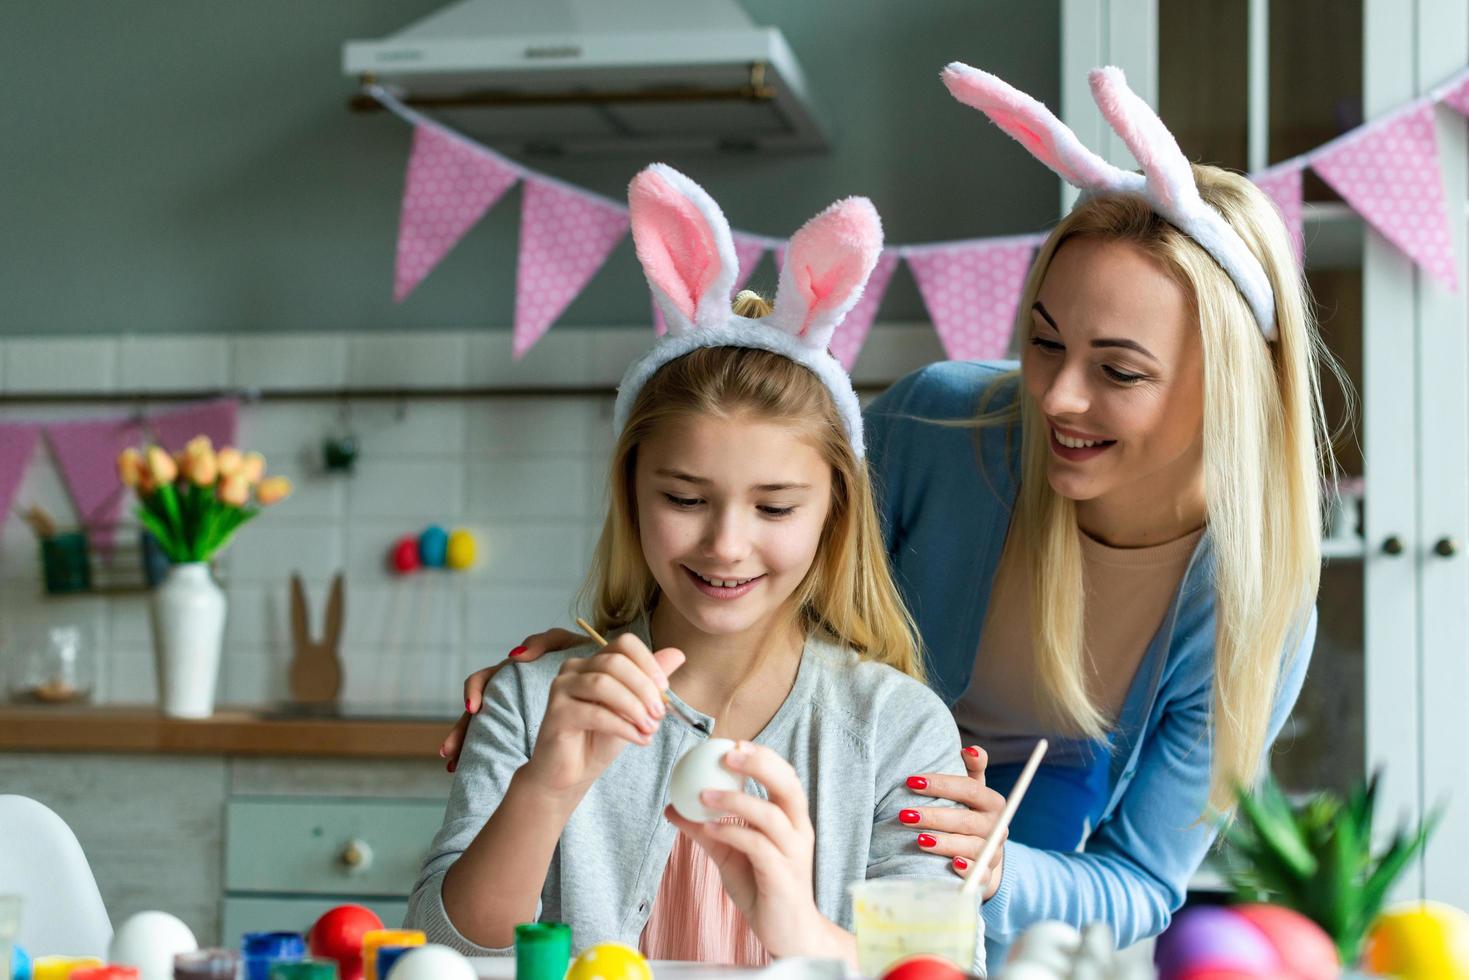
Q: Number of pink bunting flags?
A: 11